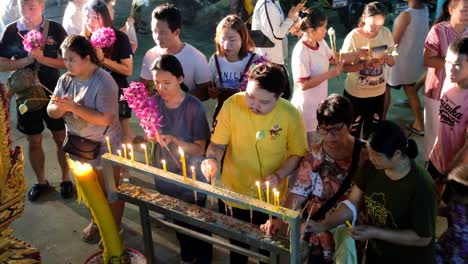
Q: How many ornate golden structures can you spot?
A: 1